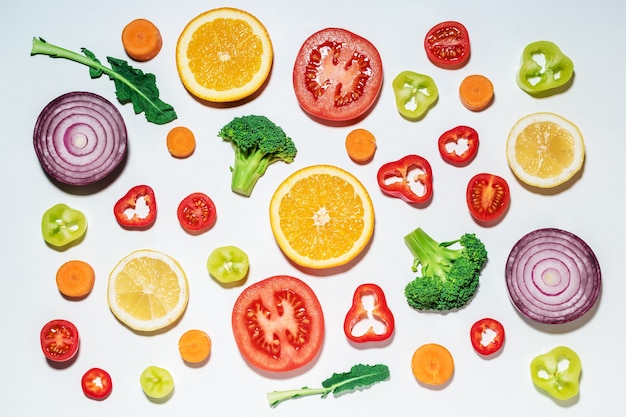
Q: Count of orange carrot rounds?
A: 7